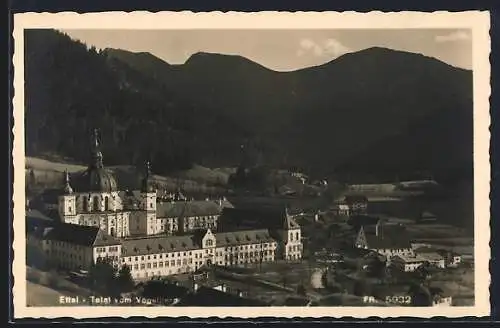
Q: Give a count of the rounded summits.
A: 3